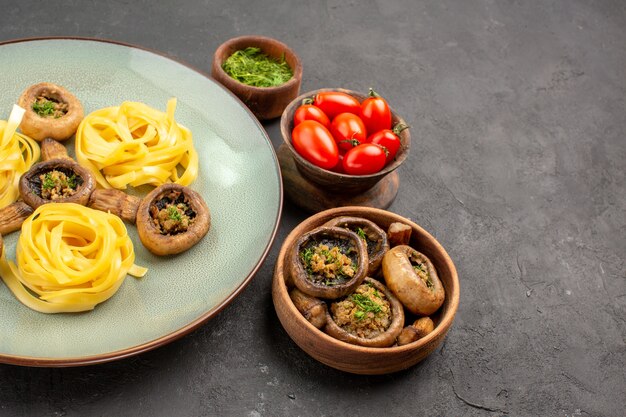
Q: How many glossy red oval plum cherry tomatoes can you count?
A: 7